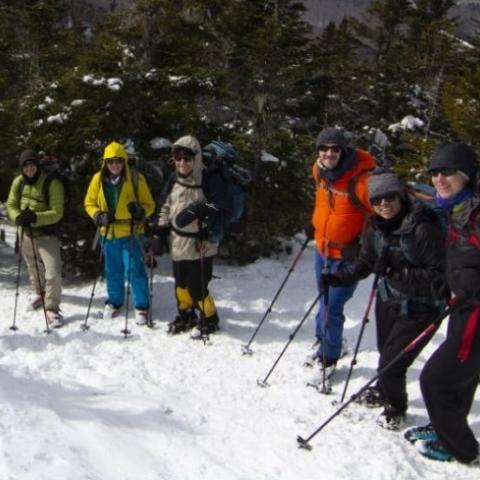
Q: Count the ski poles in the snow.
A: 11